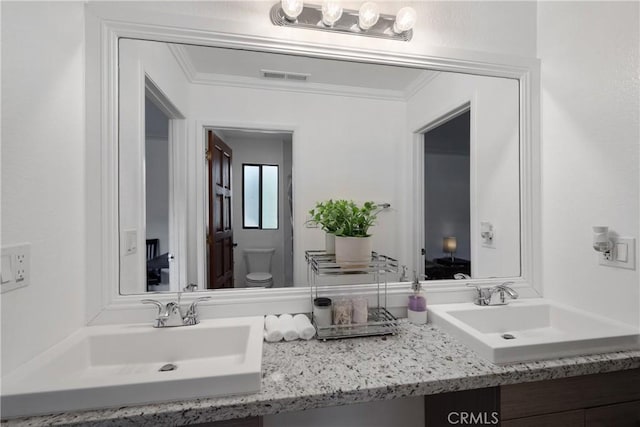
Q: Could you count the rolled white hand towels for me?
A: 3